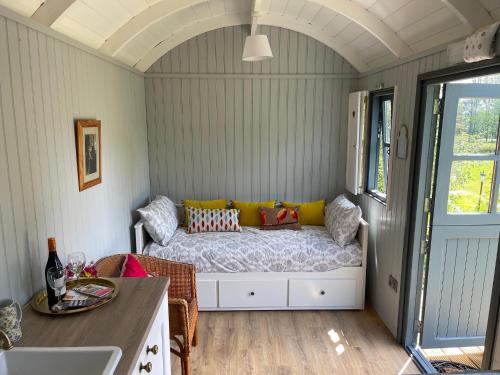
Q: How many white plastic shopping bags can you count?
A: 0